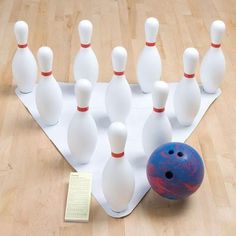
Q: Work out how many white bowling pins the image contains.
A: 10